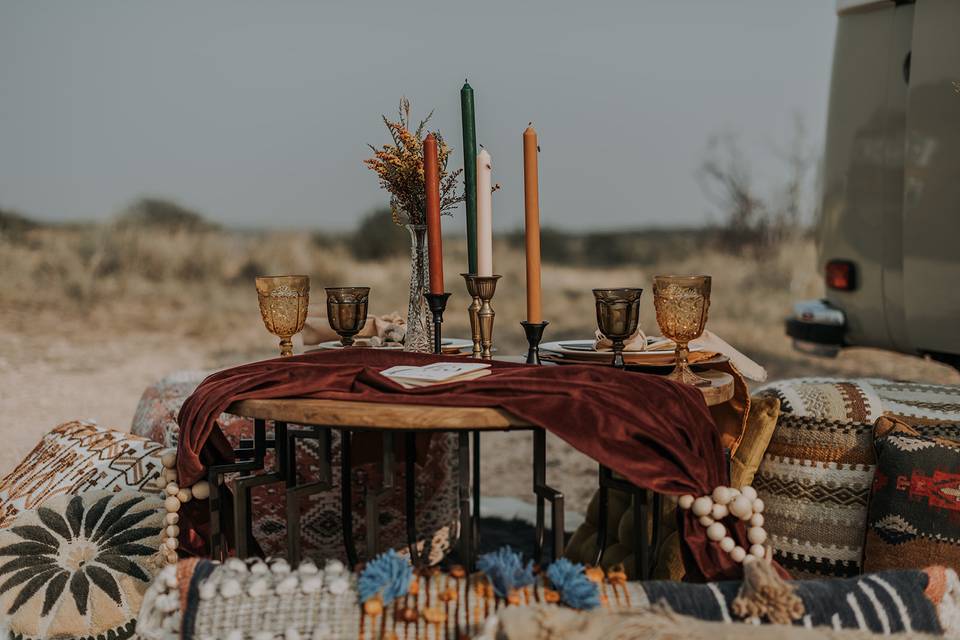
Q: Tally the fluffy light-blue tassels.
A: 3